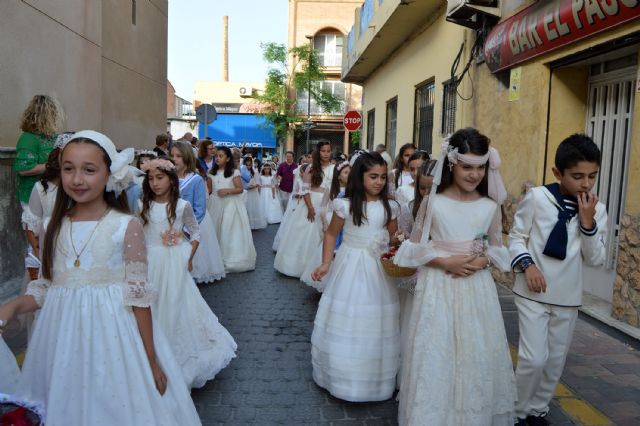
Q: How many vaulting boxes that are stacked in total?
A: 0